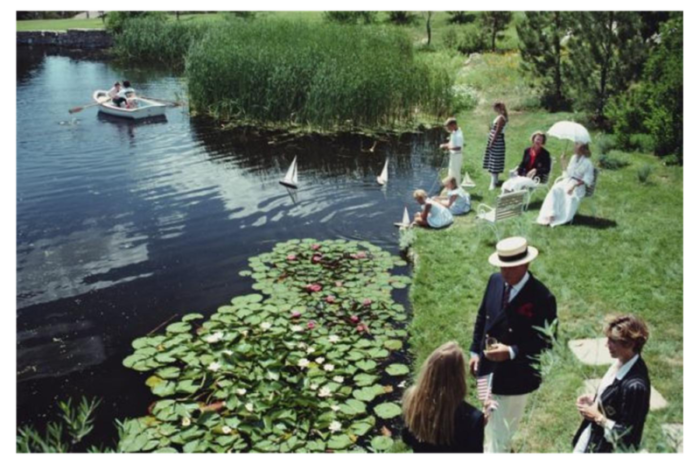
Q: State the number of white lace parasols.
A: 1